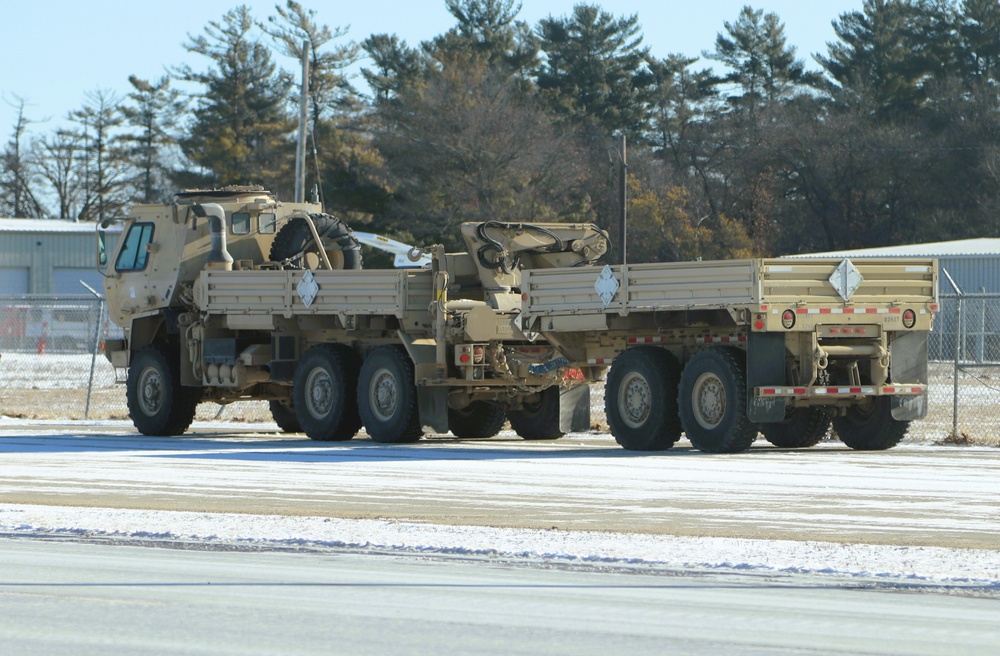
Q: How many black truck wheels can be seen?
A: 11